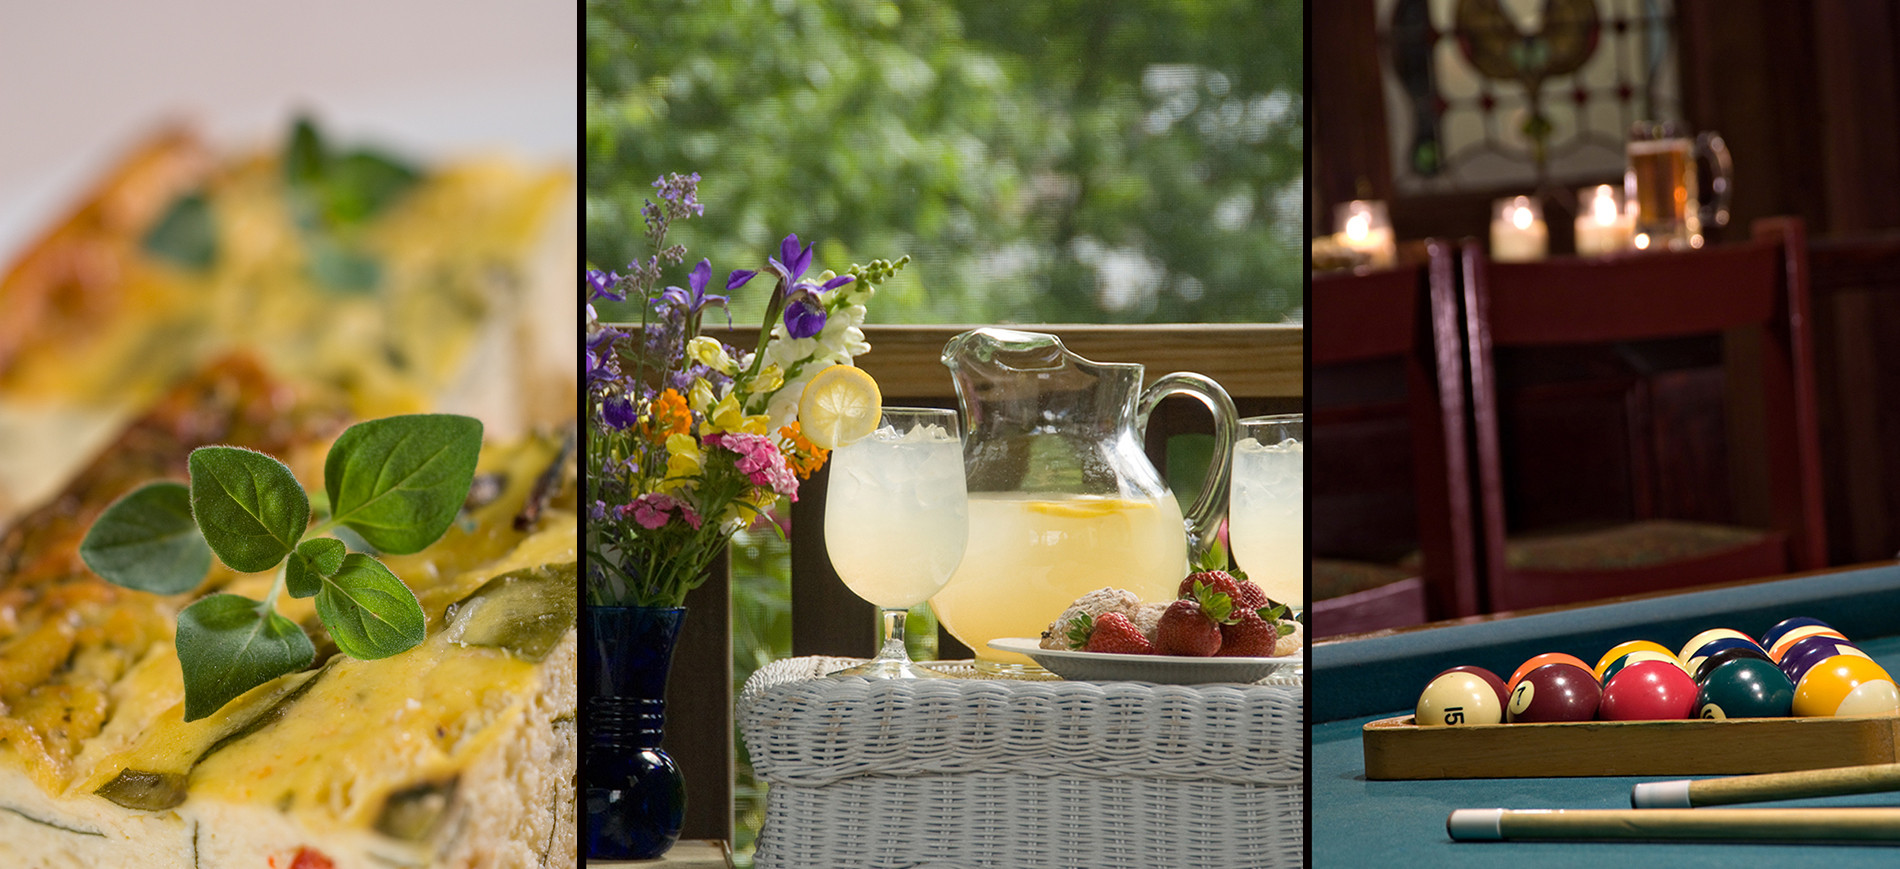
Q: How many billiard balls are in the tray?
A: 15